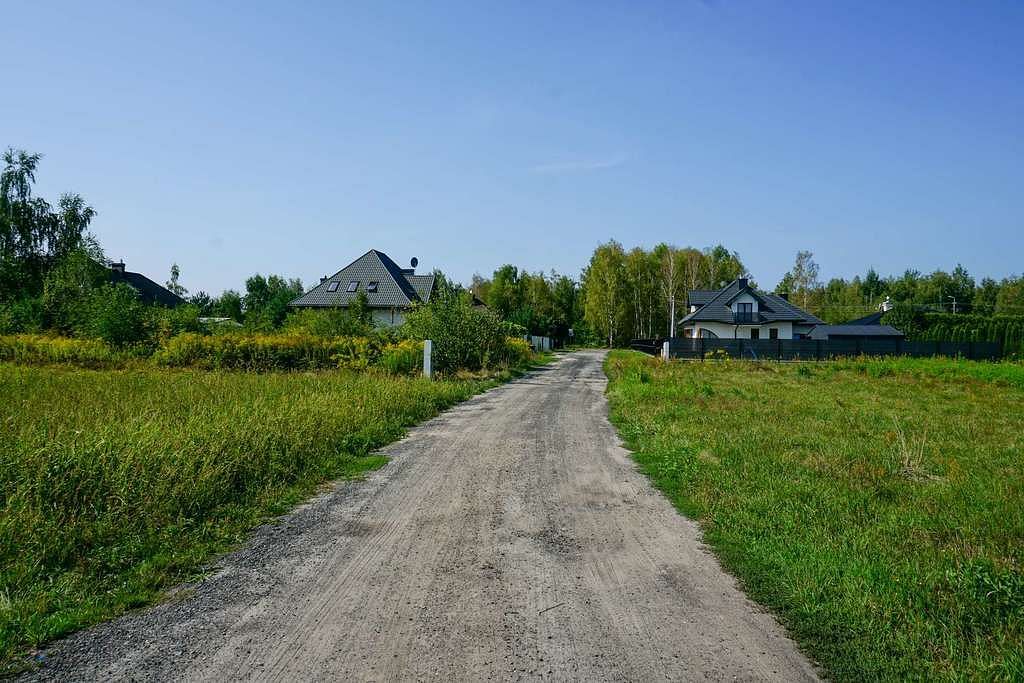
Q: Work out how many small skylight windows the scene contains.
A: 3